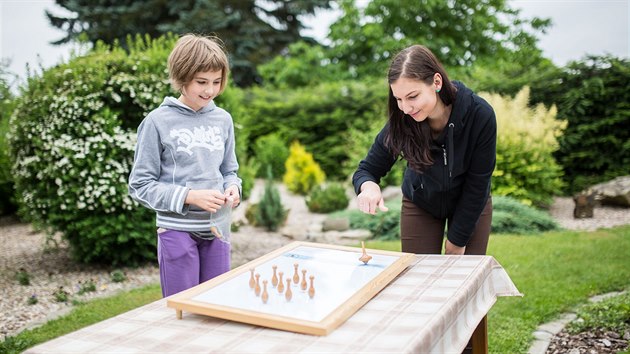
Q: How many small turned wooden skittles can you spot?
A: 9